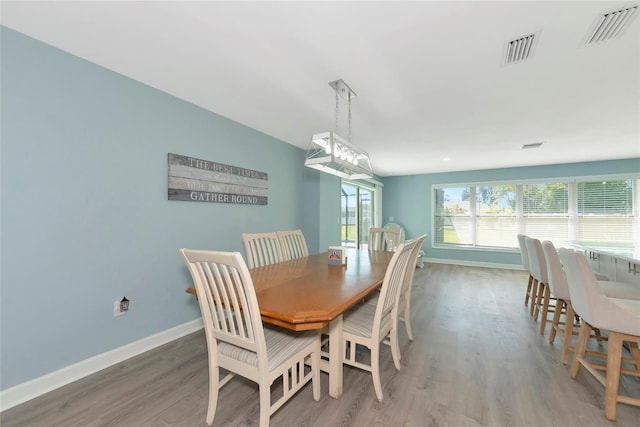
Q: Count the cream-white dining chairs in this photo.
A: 6